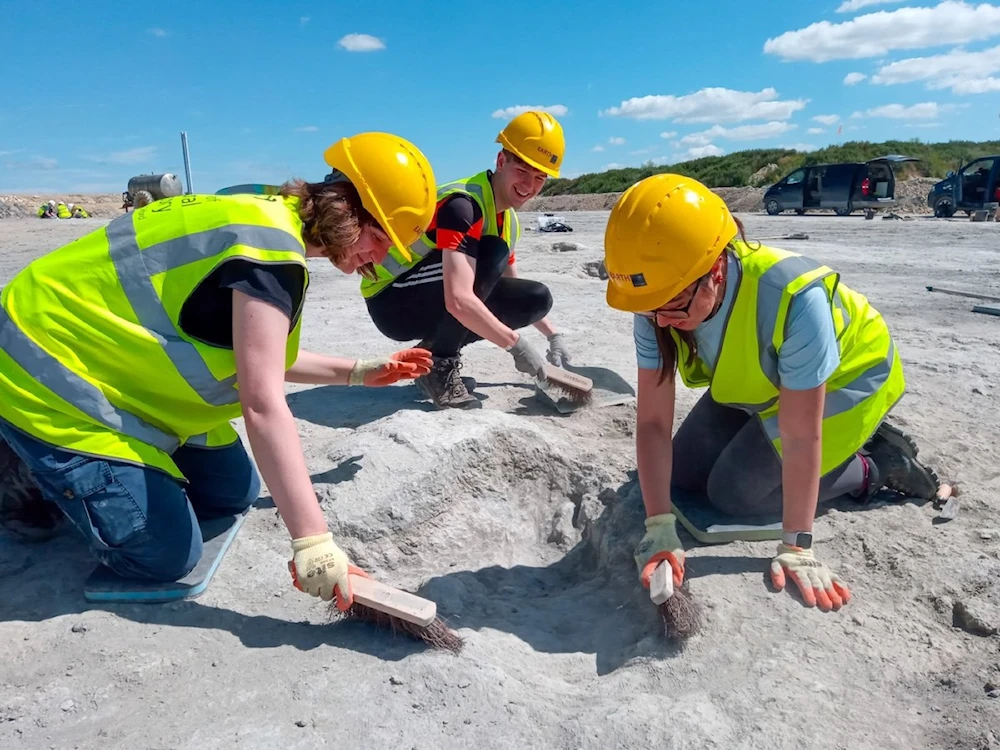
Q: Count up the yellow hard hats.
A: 3